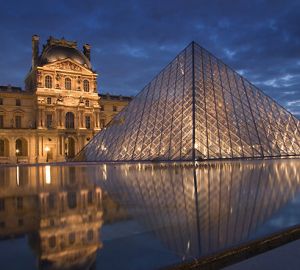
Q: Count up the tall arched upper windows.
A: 3